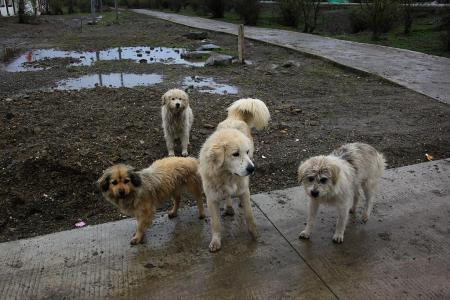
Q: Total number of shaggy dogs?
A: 4